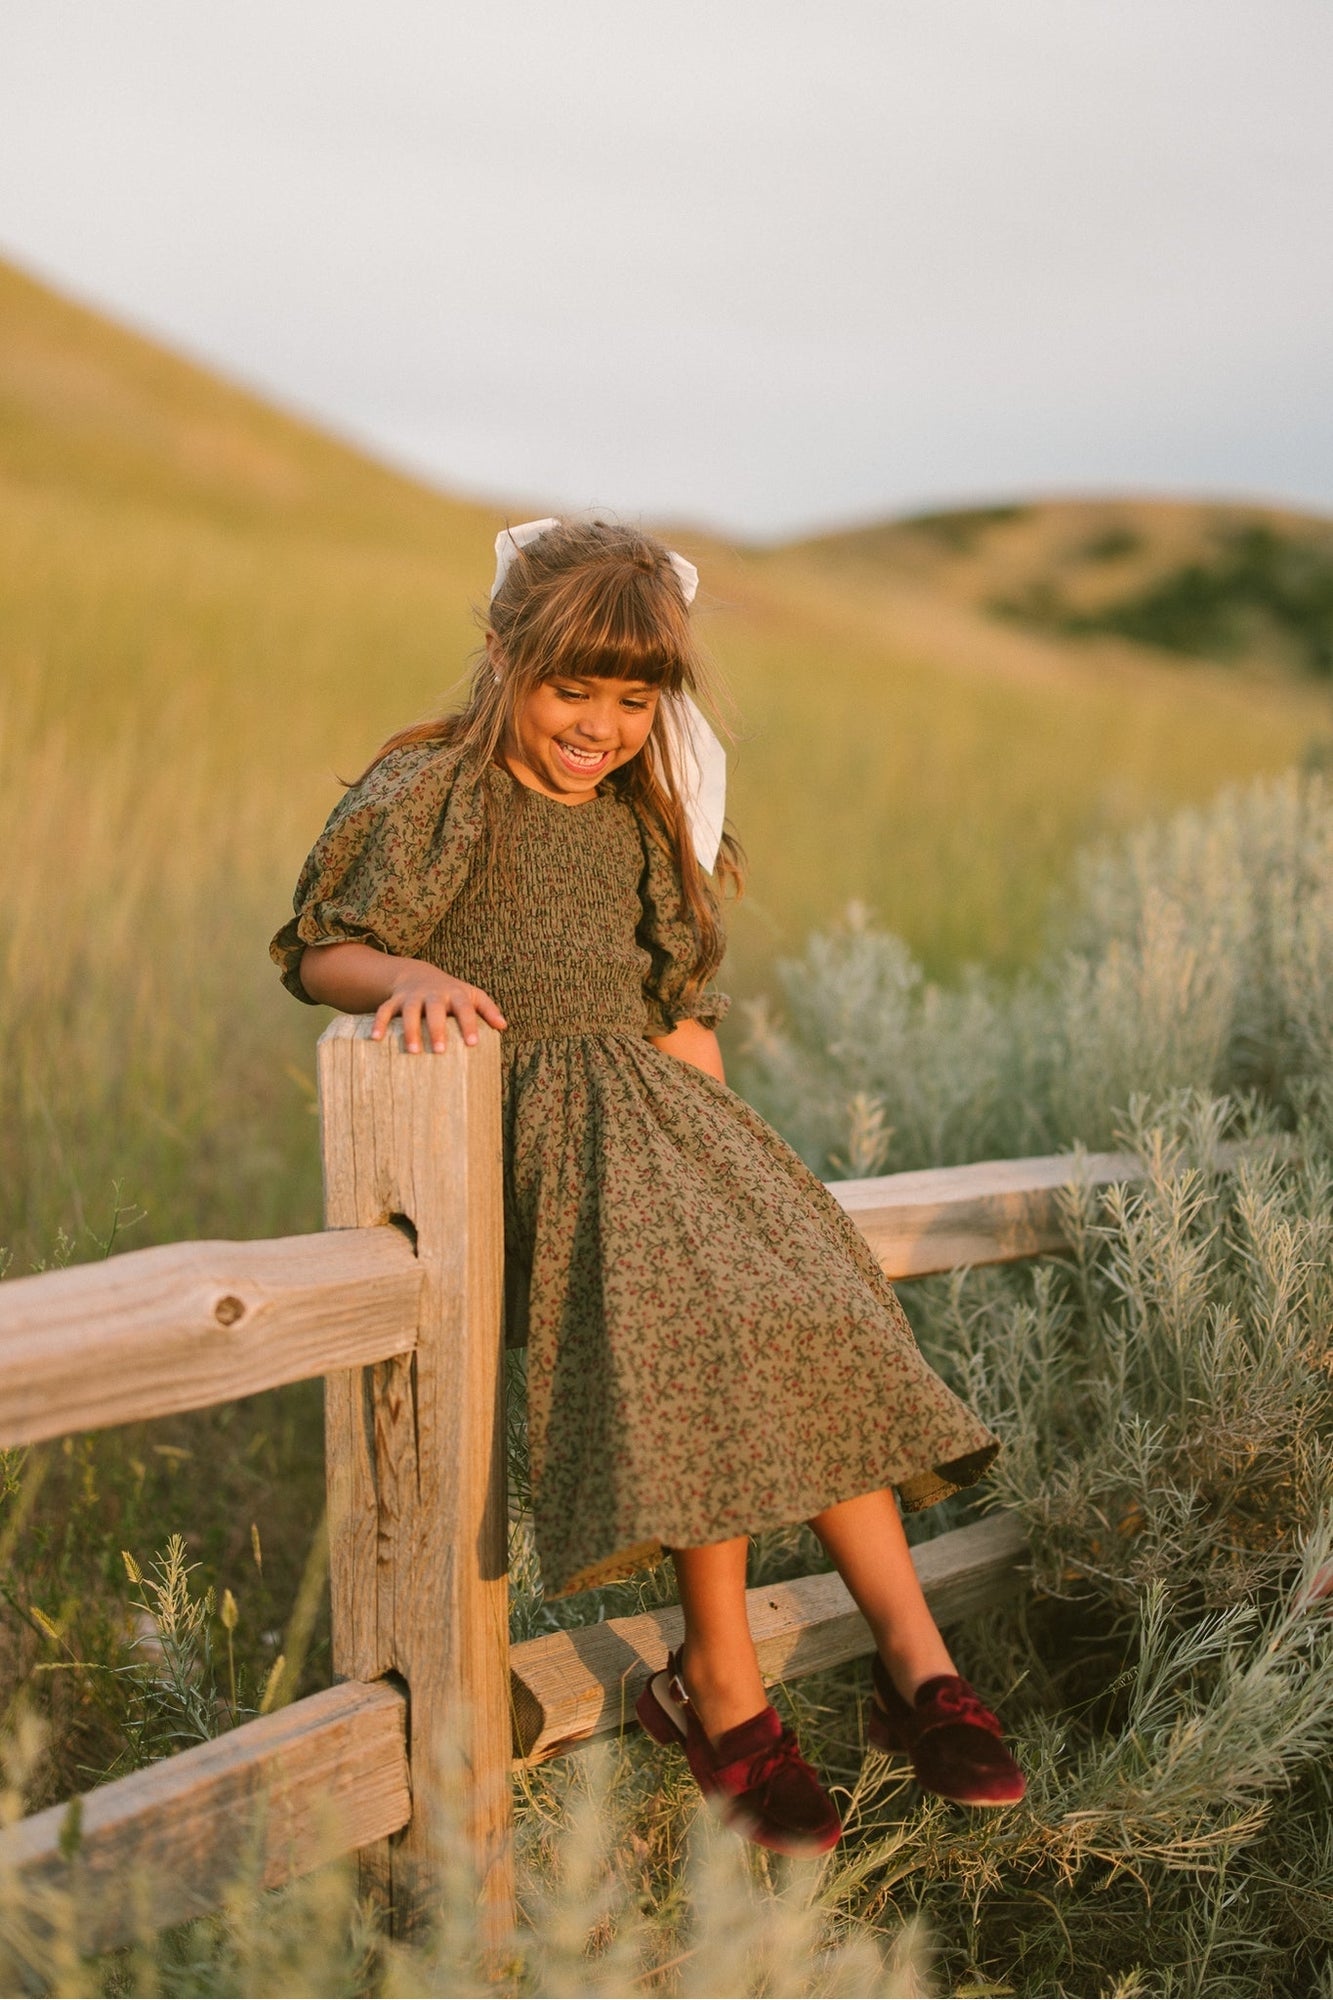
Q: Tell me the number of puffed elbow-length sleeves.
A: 2